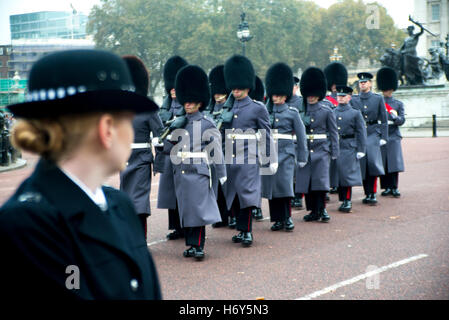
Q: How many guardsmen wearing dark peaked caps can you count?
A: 2